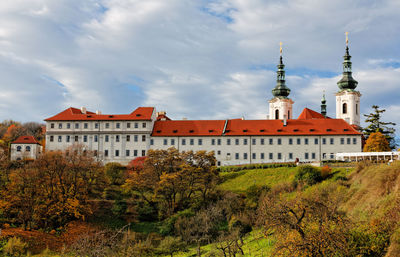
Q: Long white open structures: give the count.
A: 1